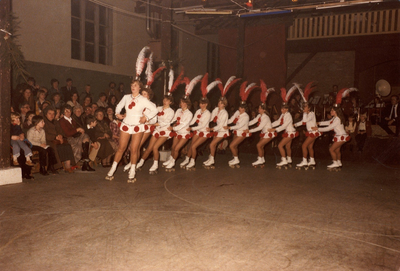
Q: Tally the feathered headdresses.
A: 11